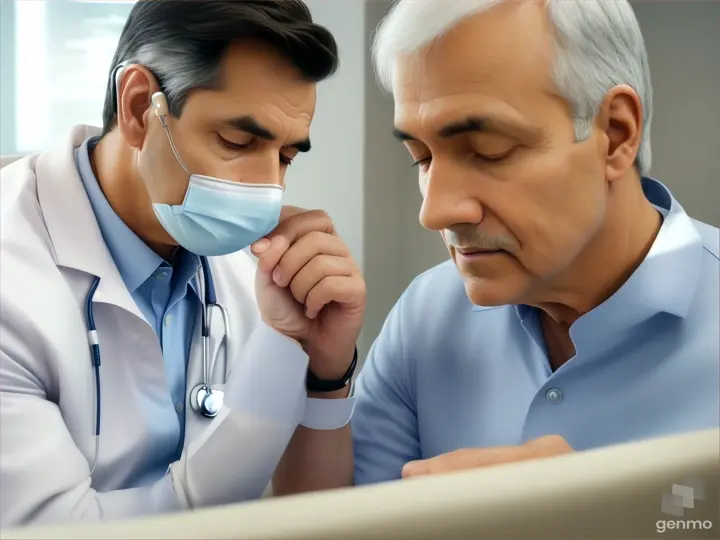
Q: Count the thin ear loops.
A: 1